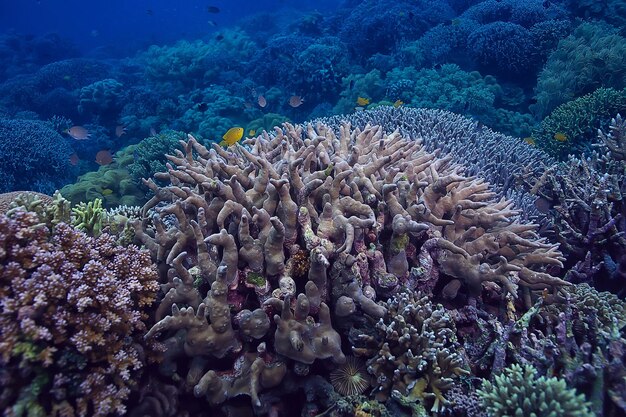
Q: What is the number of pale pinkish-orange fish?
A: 6